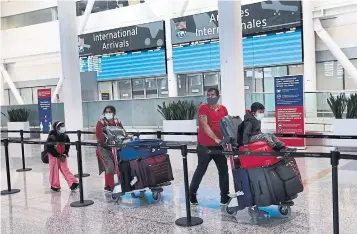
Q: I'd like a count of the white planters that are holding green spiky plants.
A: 3